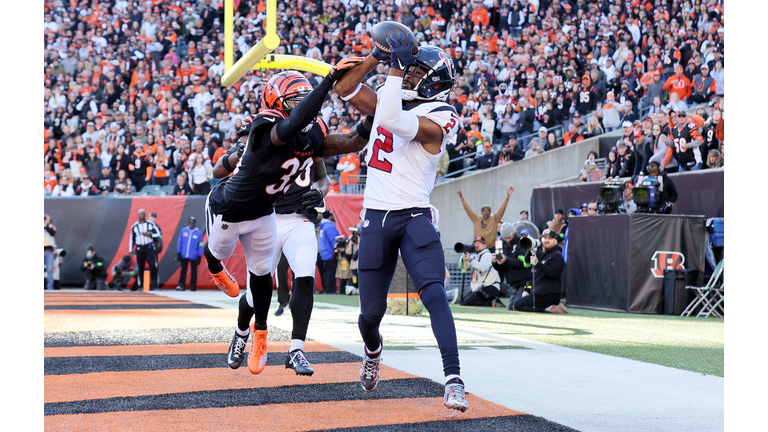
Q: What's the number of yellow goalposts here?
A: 1